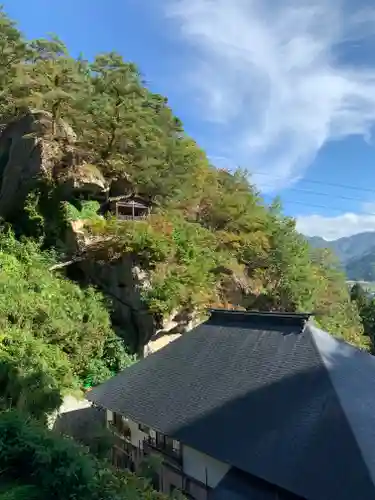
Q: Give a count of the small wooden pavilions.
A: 1